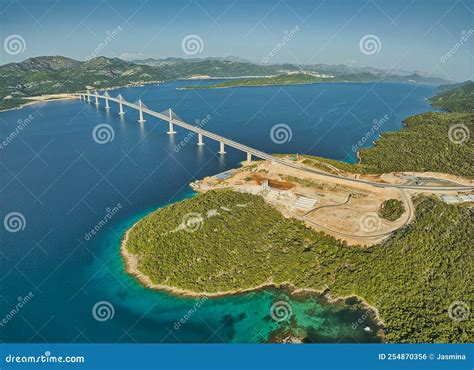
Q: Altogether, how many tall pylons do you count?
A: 6